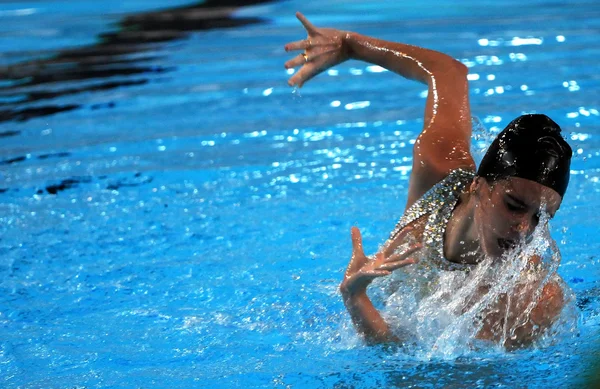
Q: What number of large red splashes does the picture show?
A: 0